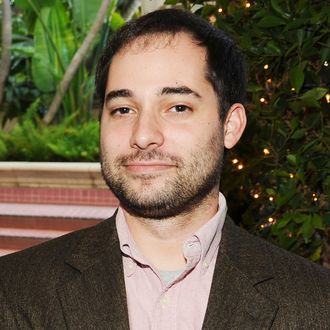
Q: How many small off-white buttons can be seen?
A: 3